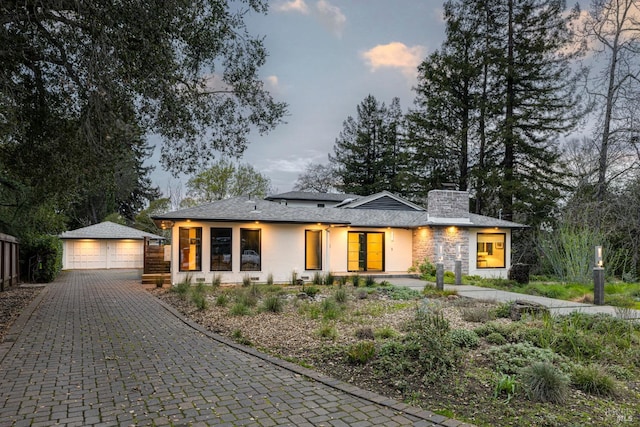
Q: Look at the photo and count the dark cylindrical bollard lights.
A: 3